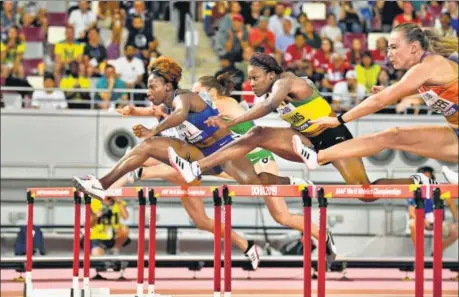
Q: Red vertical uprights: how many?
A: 11